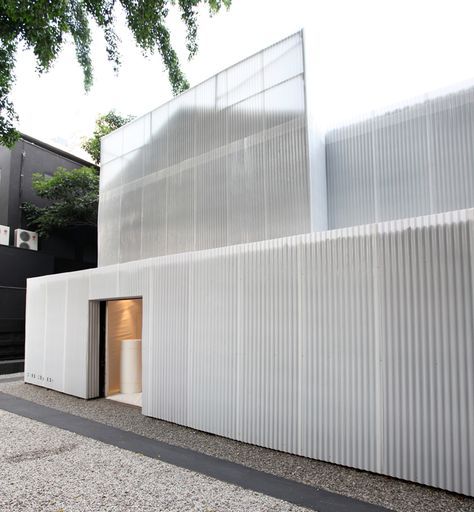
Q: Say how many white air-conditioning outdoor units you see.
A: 2